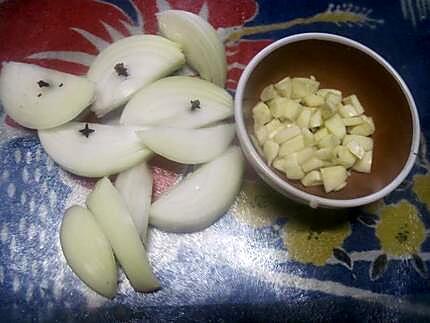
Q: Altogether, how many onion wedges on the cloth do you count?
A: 10